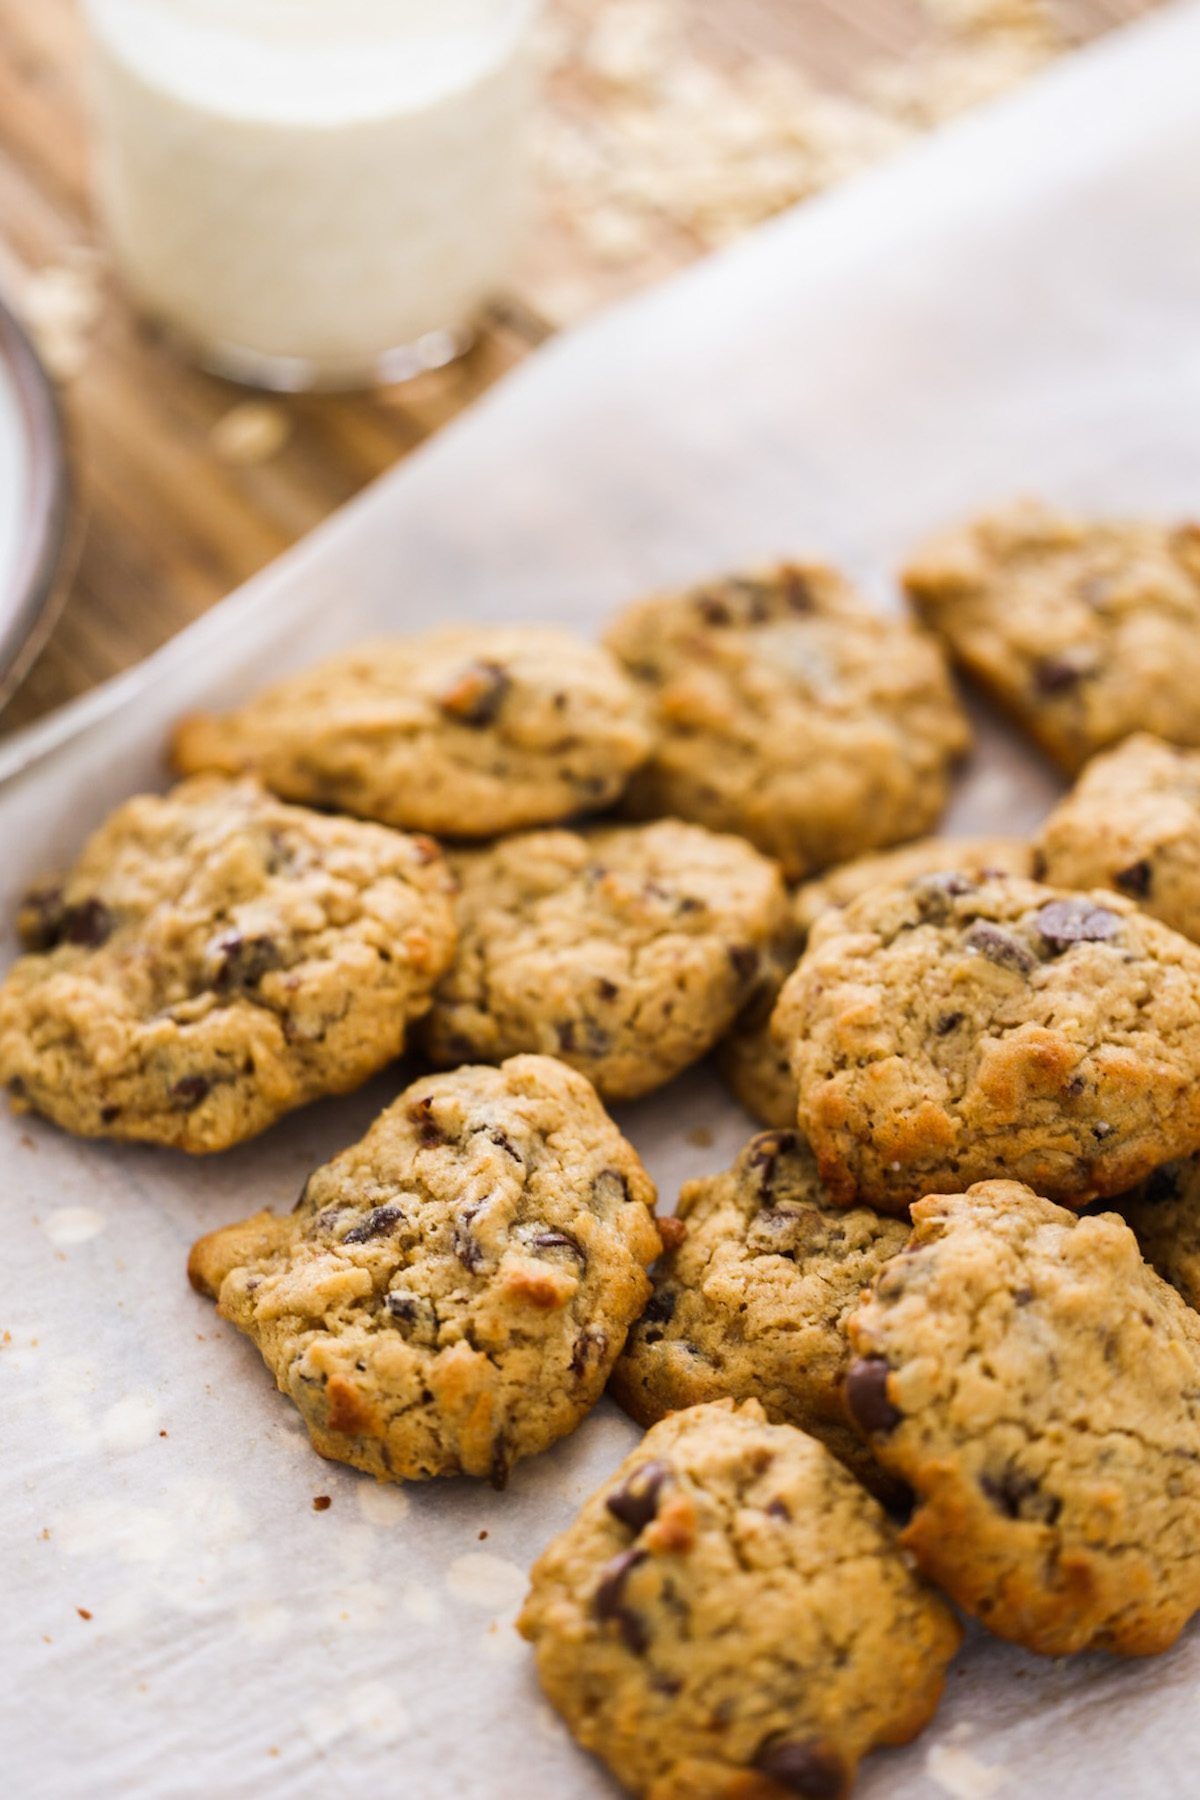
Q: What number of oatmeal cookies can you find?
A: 13